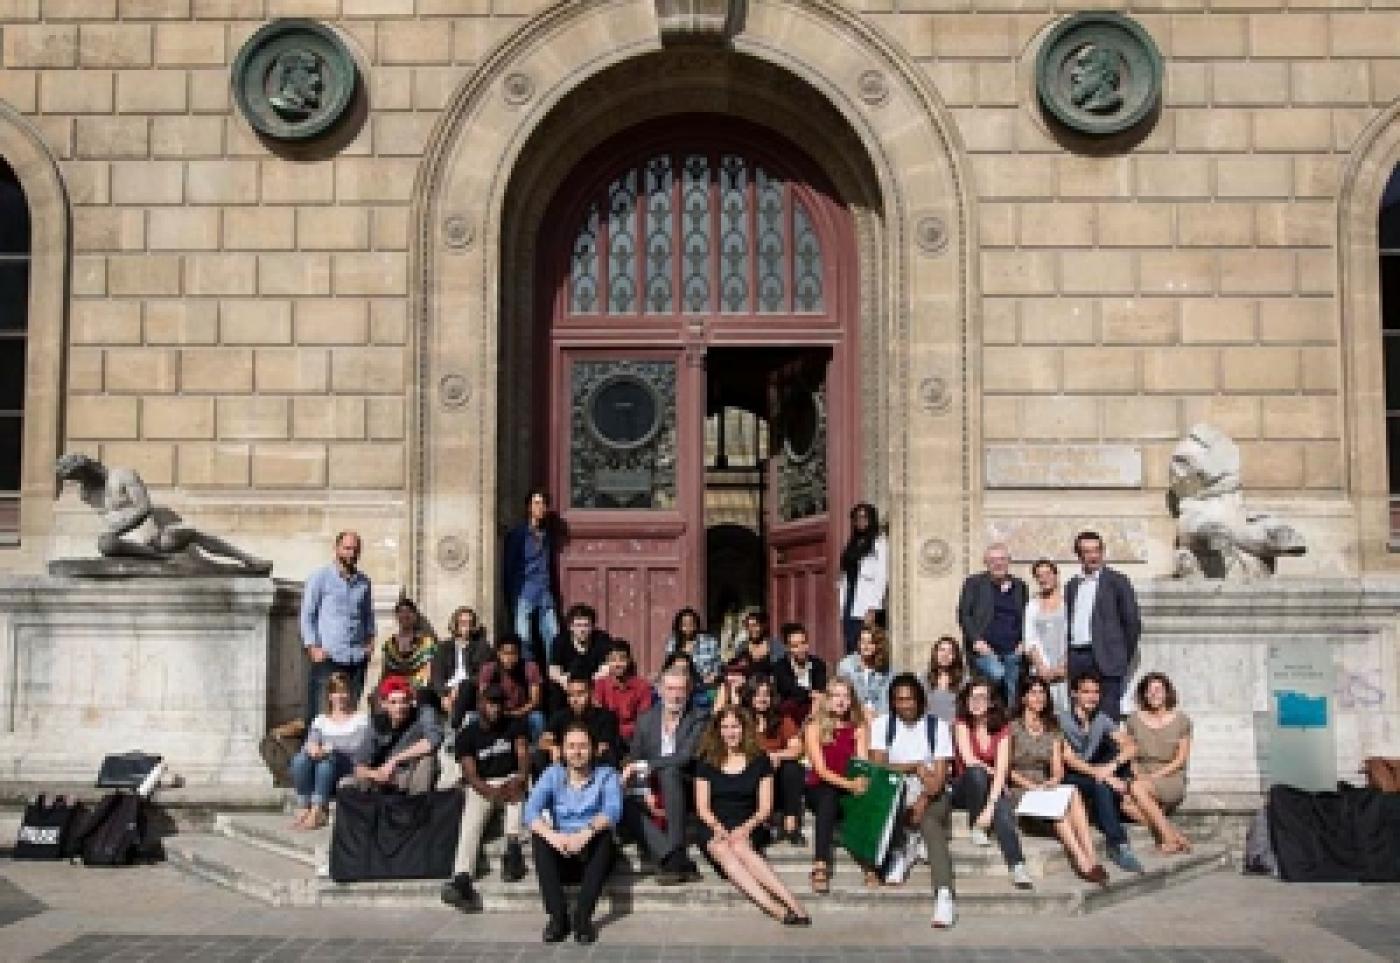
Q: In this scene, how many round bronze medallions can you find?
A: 2